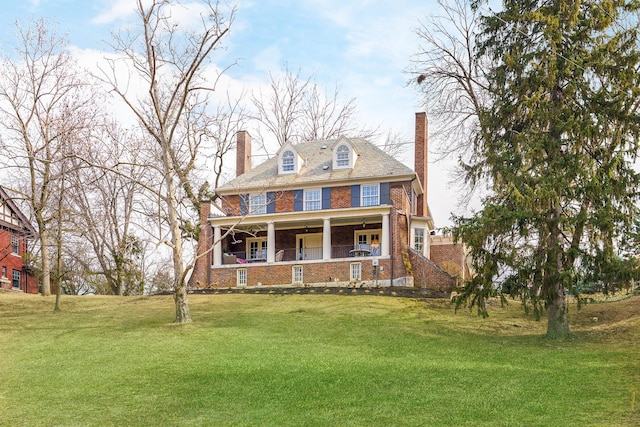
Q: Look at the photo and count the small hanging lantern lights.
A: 2